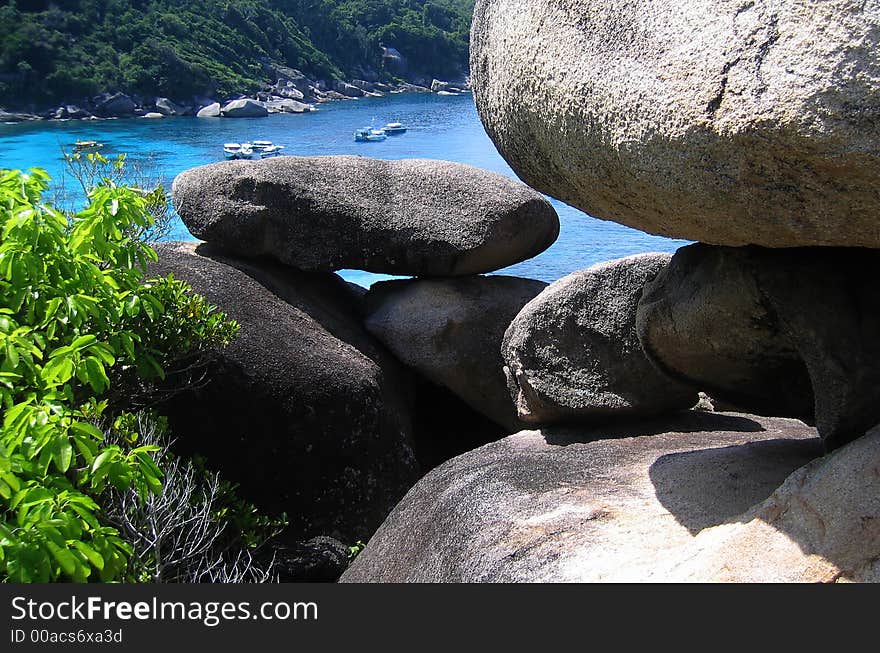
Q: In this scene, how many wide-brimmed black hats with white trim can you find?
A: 0